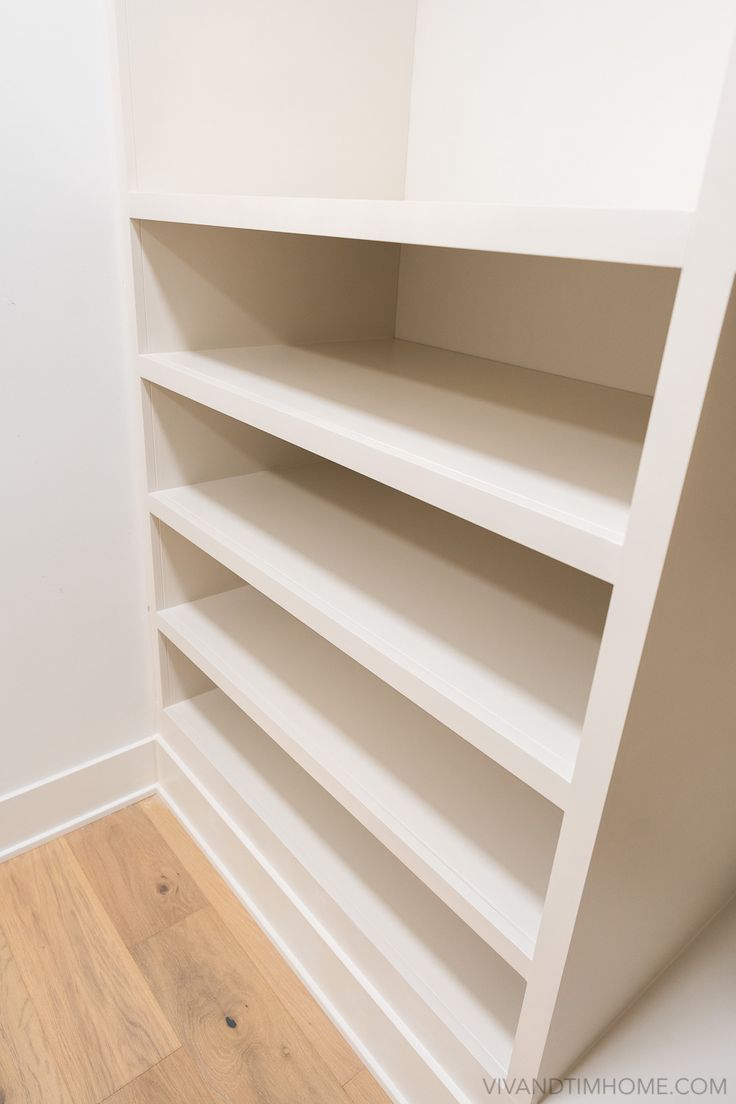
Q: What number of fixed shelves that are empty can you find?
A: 5